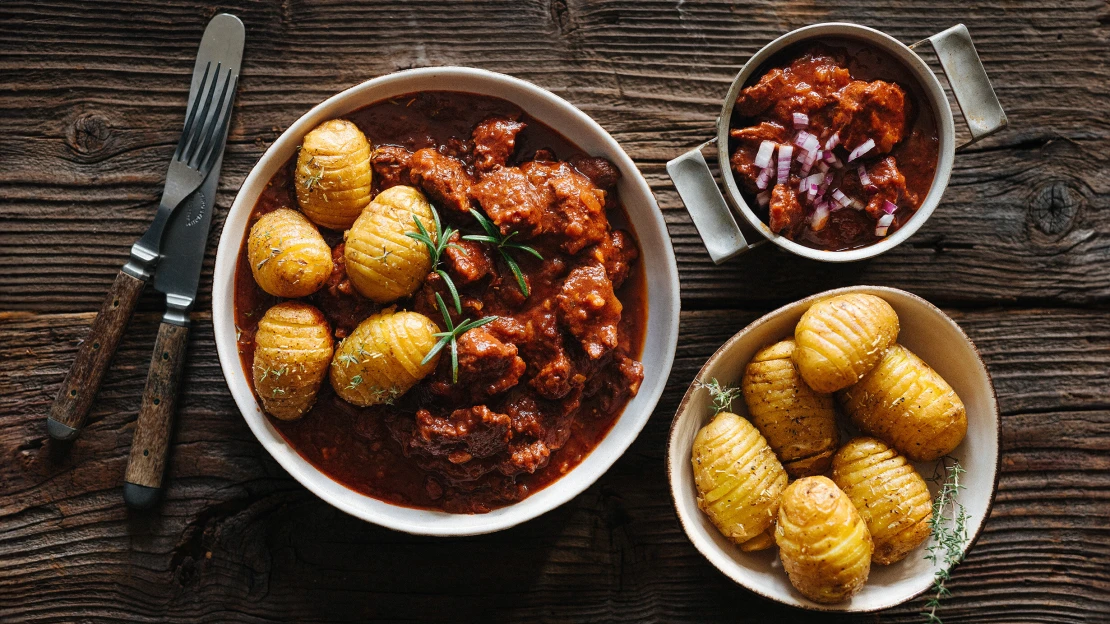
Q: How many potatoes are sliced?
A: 11